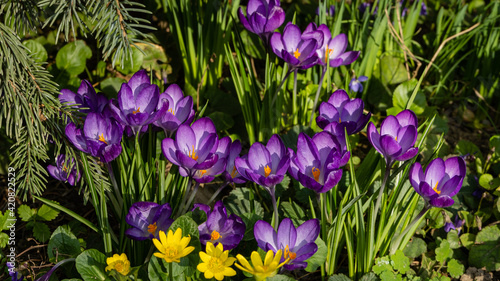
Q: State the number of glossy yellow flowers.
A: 4